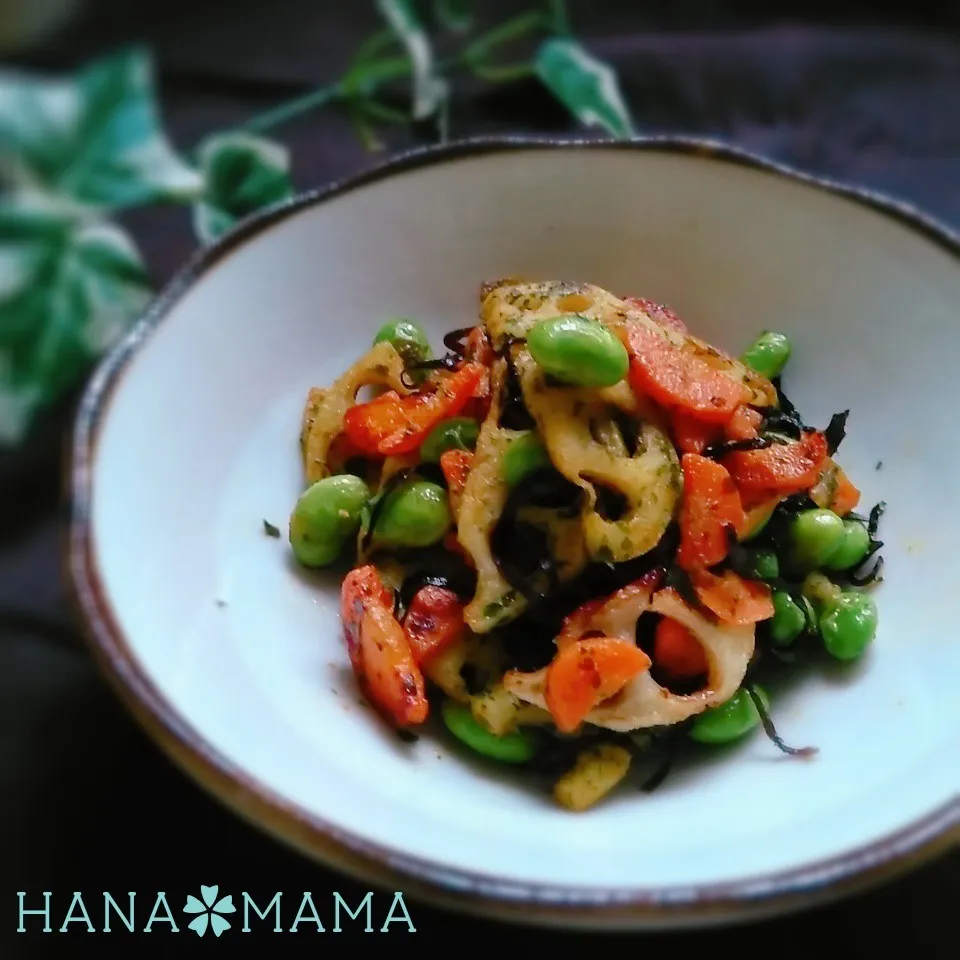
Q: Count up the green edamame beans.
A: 14